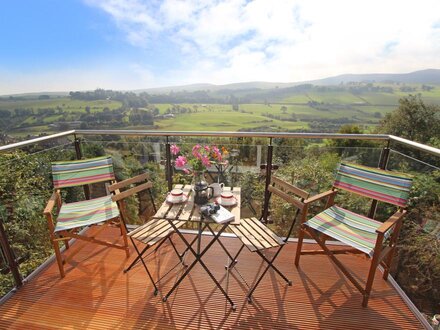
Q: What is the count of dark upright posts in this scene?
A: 5